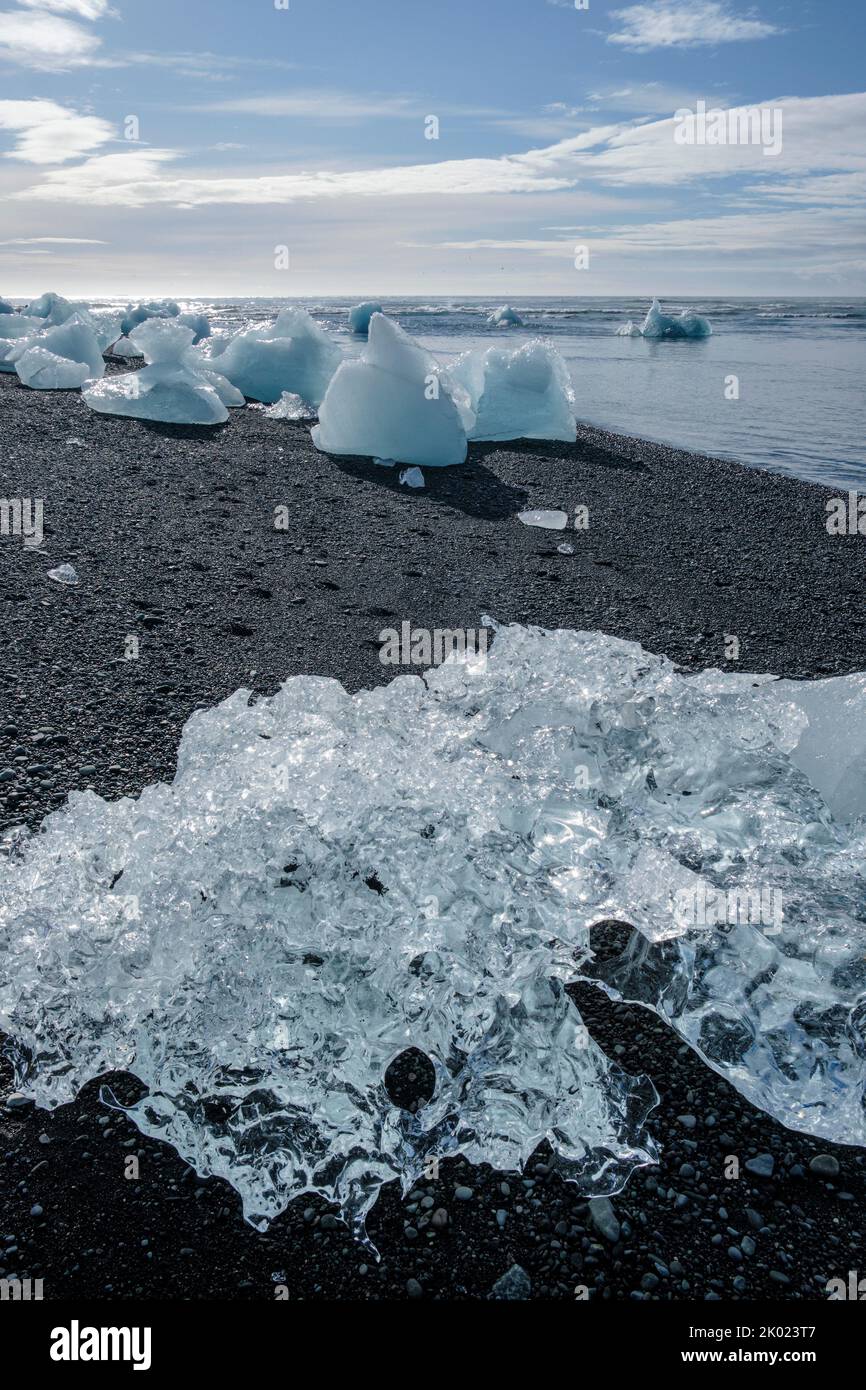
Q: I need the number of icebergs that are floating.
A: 3